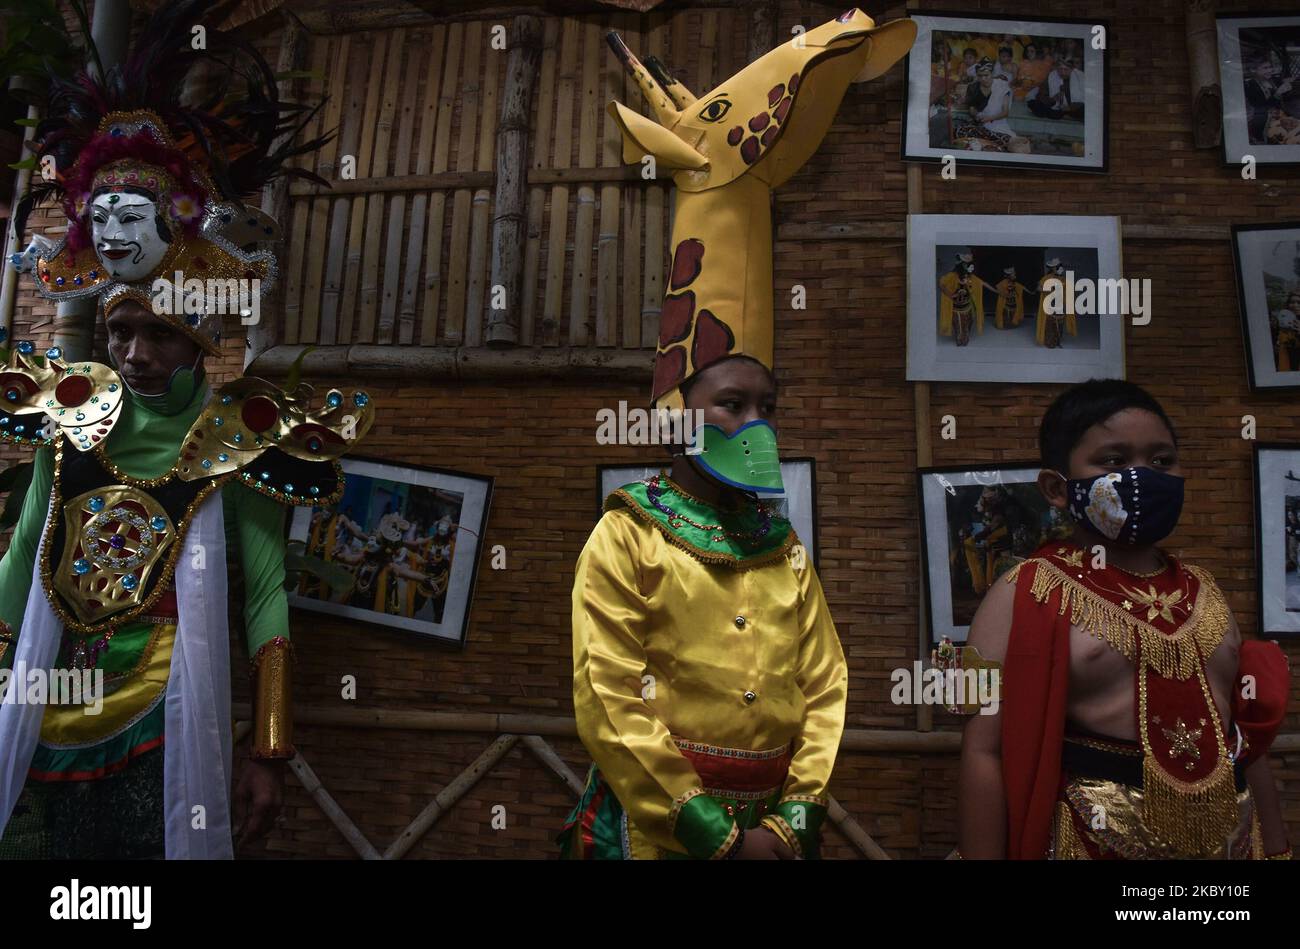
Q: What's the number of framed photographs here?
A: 8